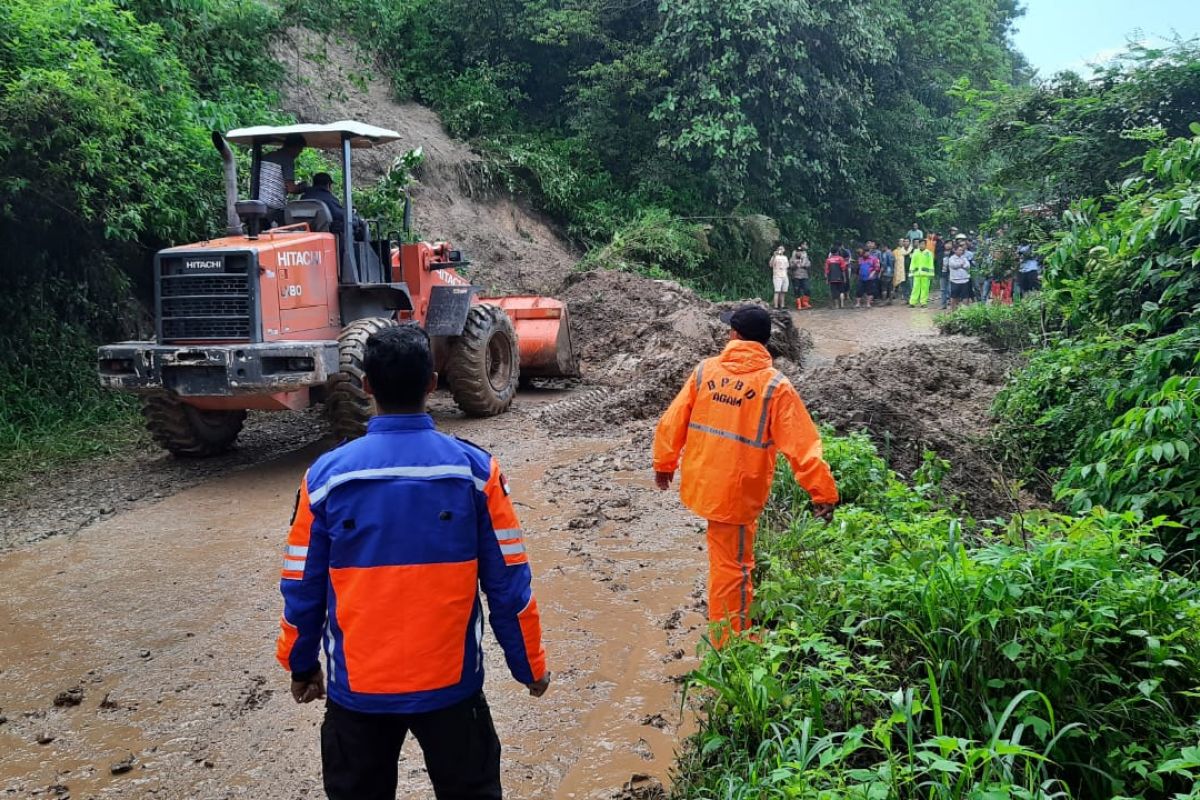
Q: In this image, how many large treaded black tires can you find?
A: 3